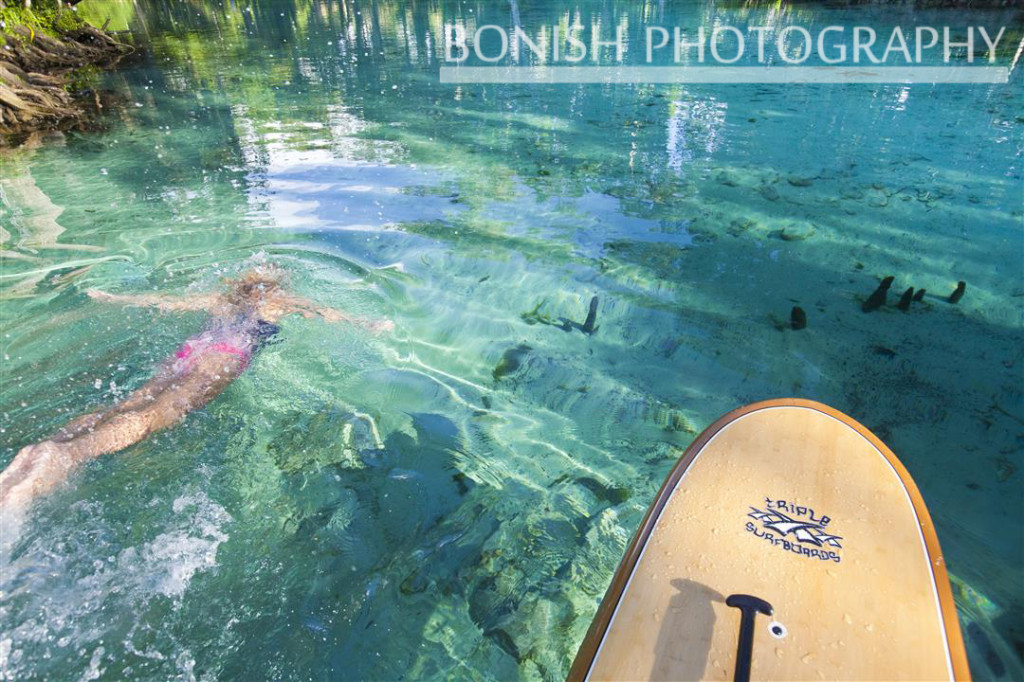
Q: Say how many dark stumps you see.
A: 6